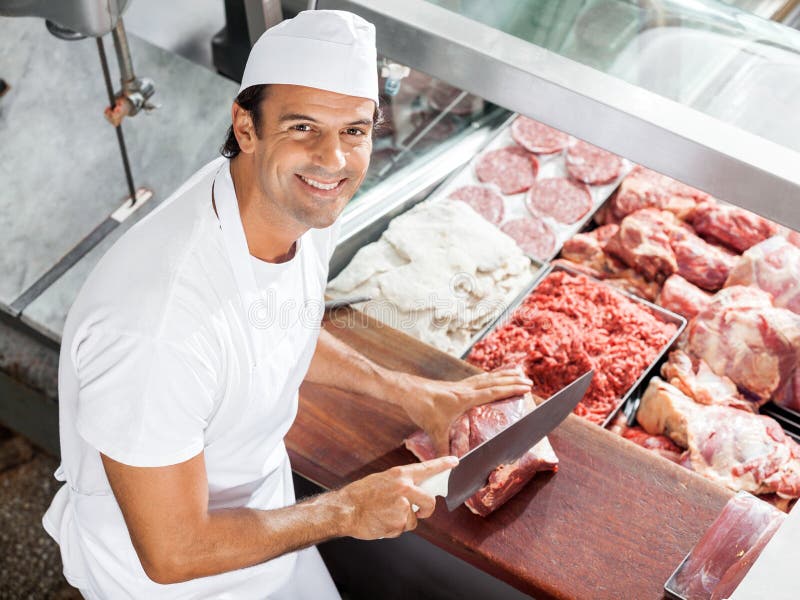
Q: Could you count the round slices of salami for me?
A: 6